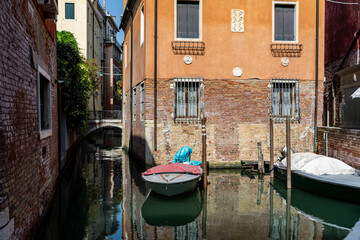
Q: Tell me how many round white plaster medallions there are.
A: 3